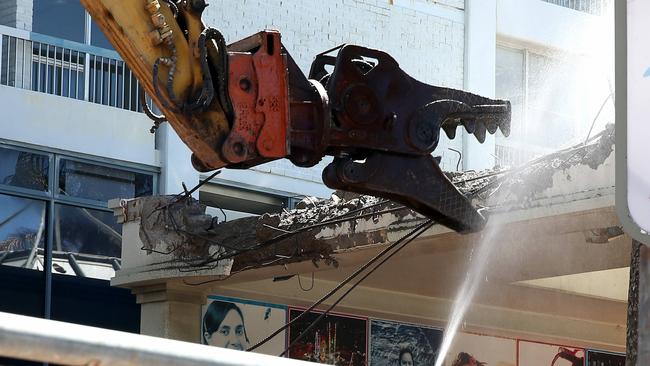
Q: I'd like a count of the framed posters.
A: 6